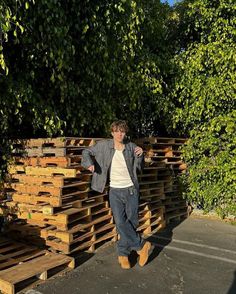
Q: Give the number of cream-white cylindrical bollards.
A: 0